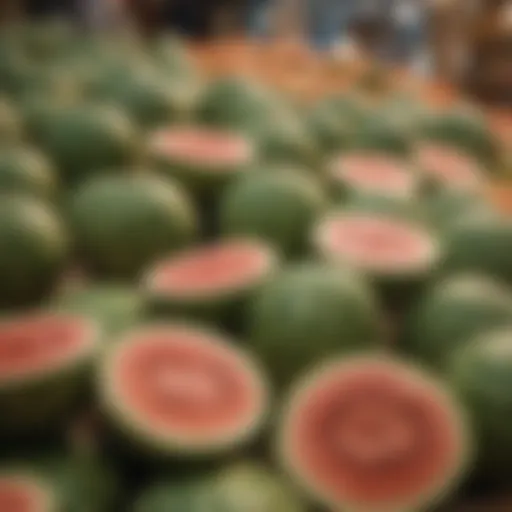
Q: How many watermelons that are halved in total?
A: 9